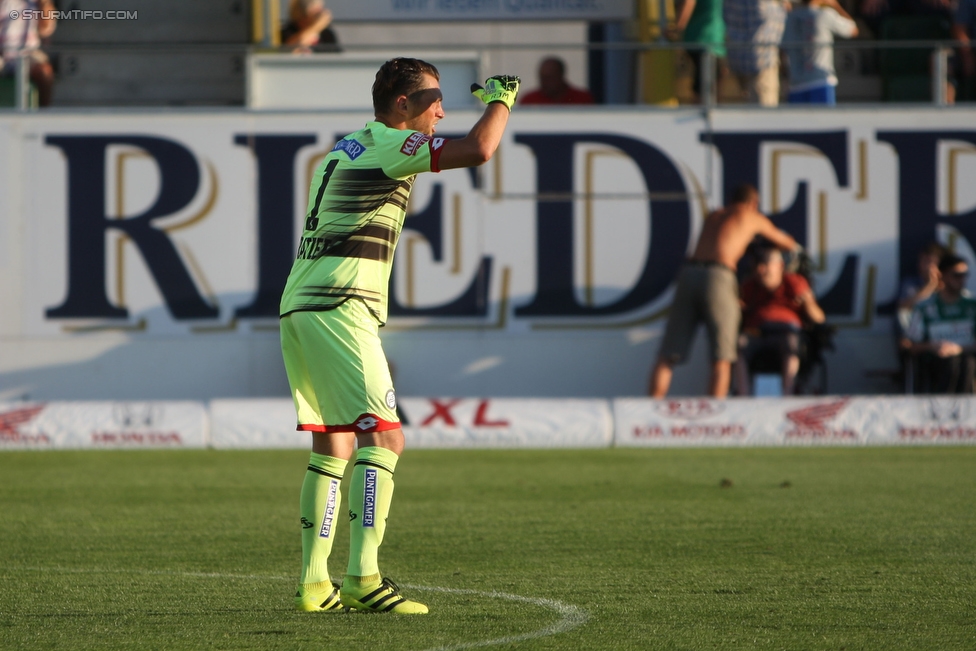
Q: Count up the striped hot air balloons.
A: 0